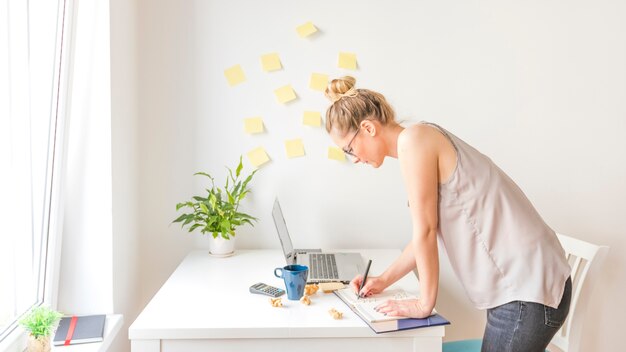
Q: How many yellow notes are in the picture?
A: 11